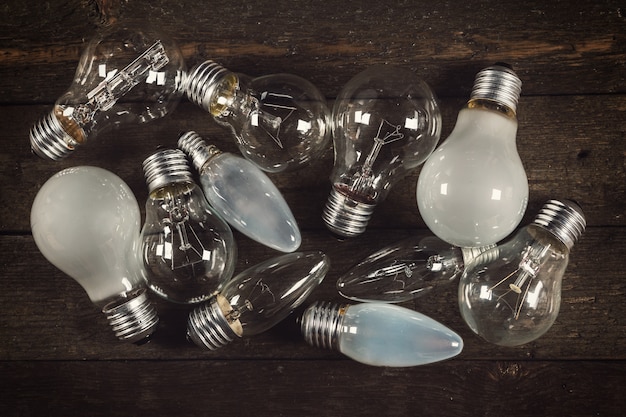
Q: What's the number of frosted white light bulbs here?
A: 2